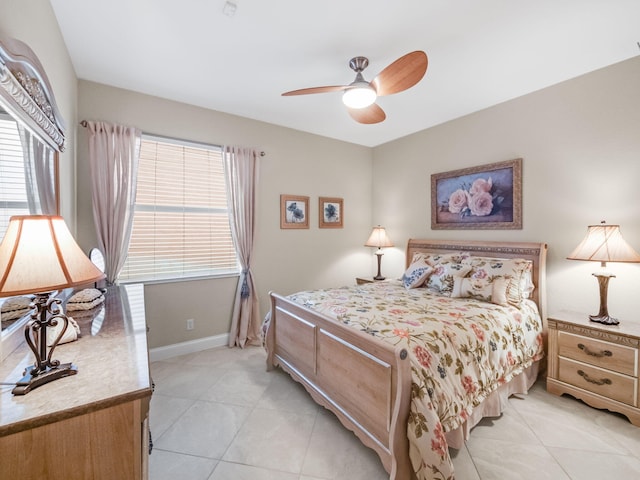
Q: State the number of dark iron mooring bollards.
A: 0